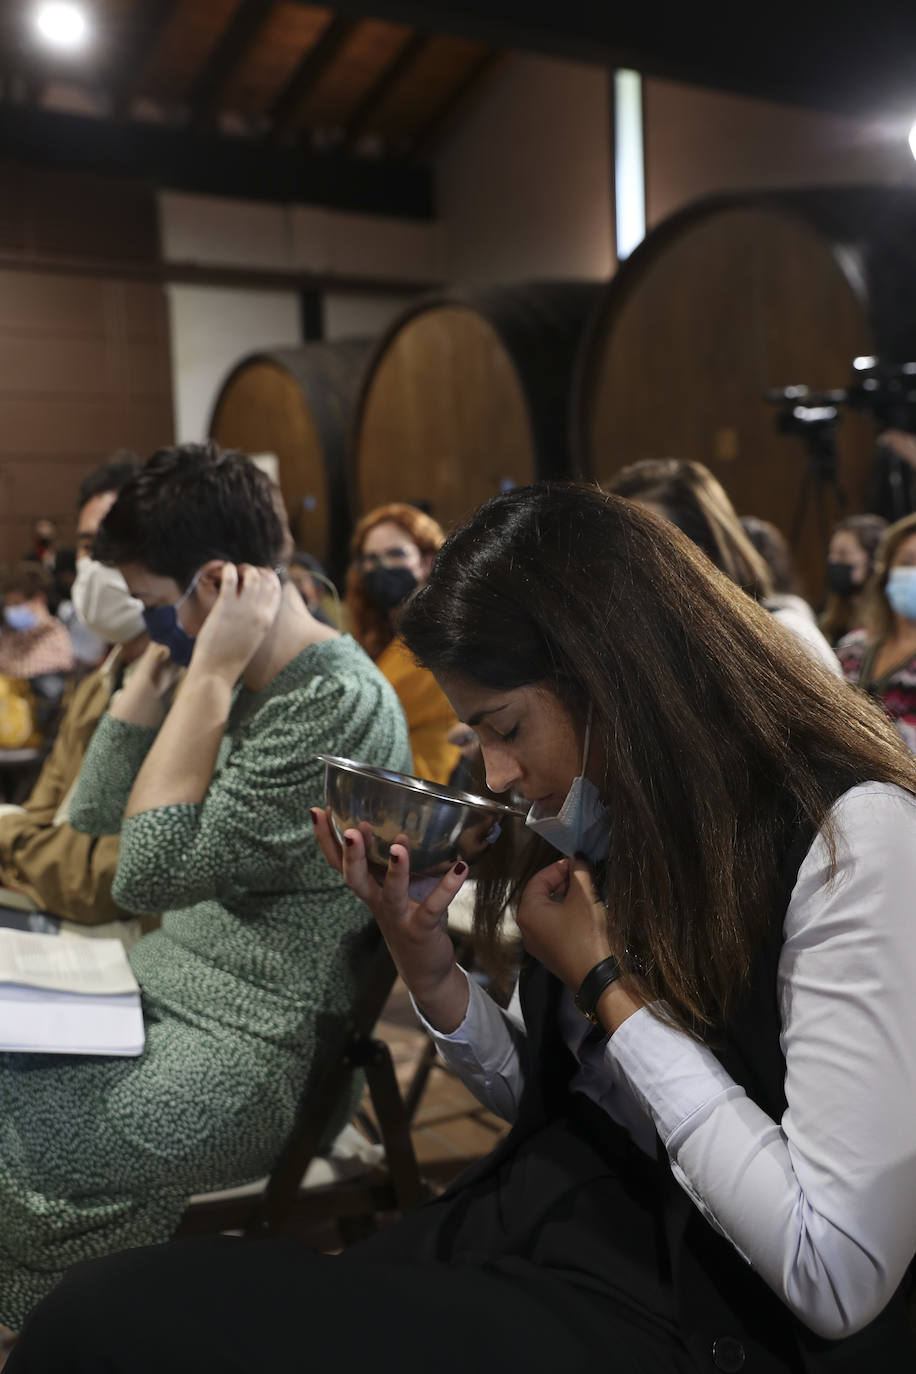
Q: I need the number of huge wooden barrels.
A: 3